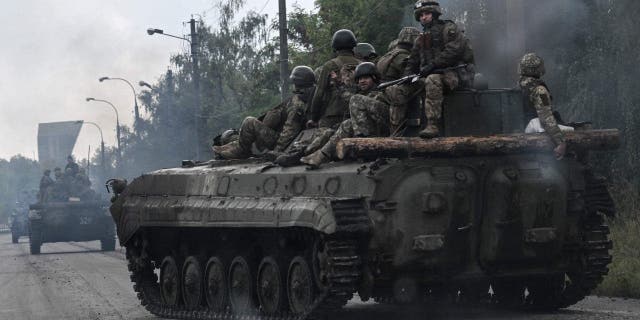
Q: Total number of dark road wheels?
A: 6